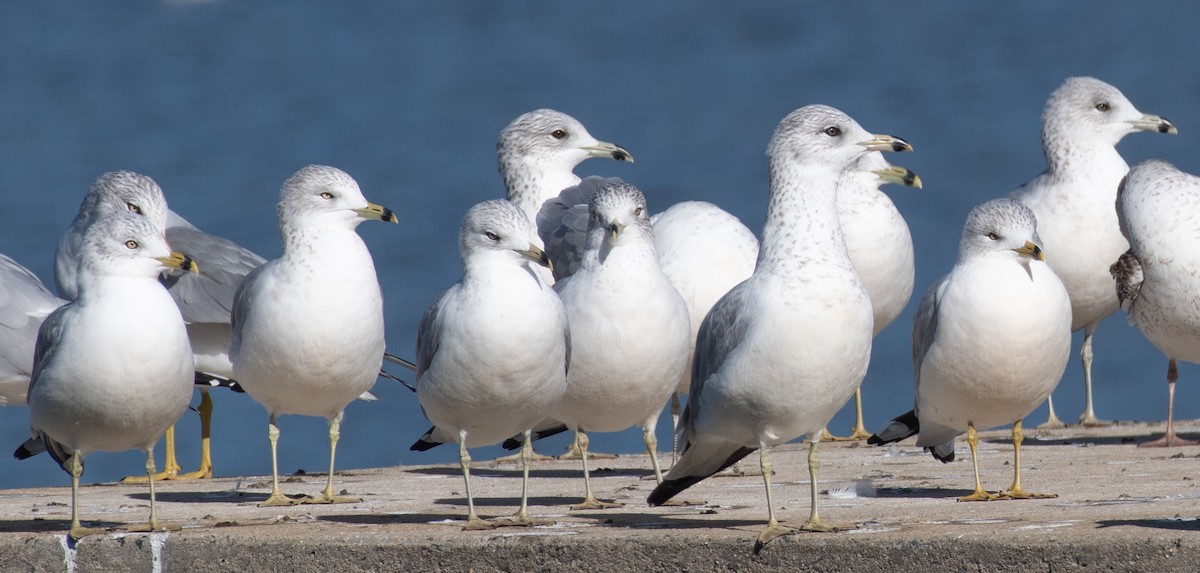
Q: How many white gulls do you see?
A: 13